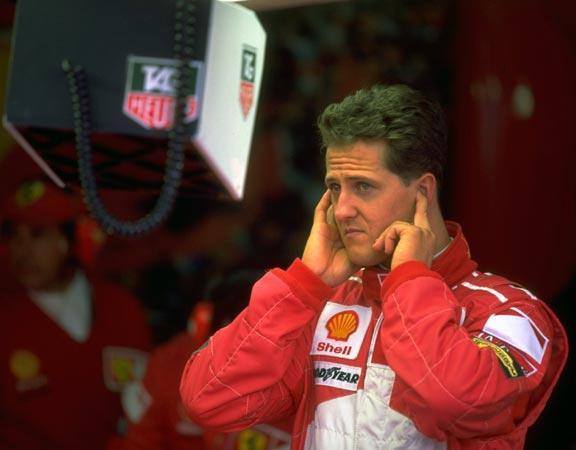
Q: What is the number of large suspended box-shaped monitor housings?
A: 1